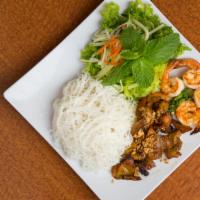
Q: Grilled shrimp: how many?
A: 4